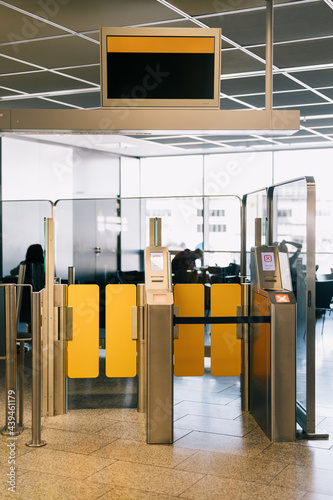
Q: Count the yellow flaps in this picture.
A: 4